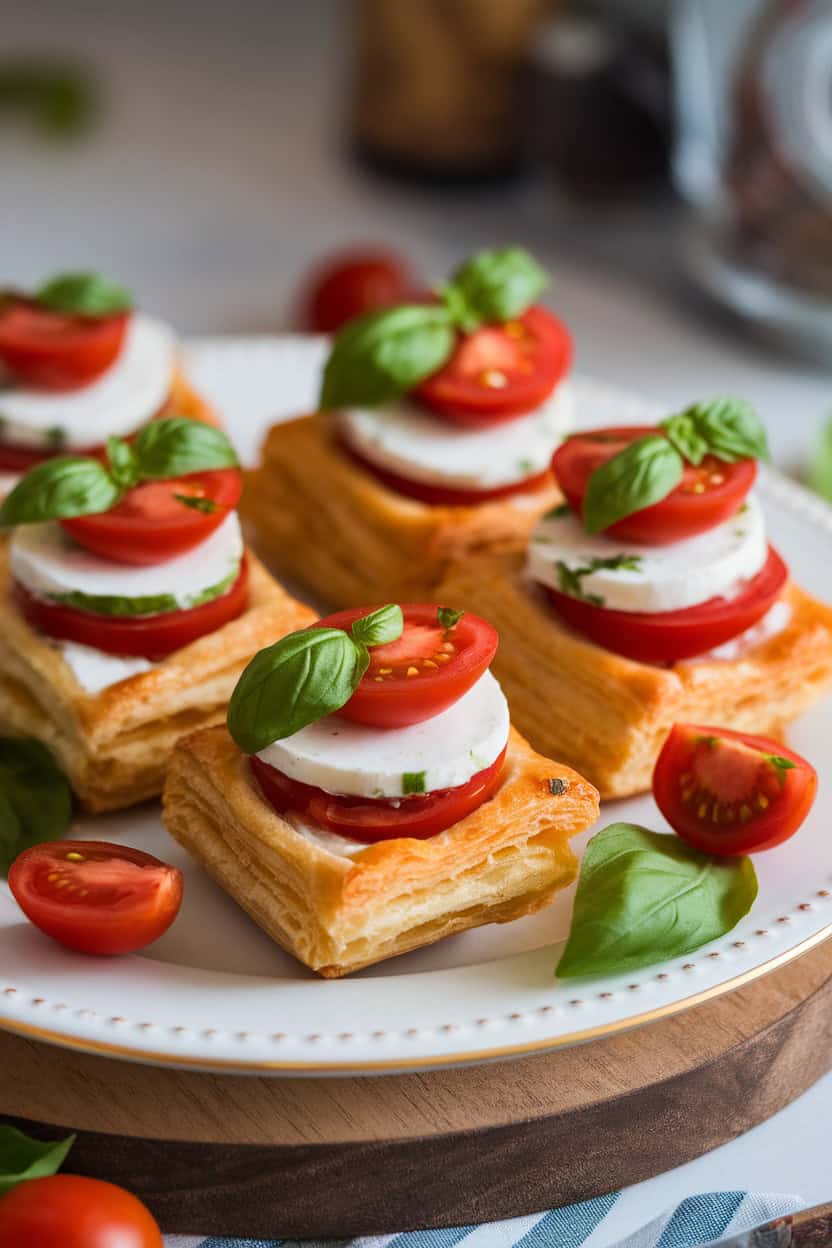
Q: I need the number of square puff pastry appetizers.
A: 5